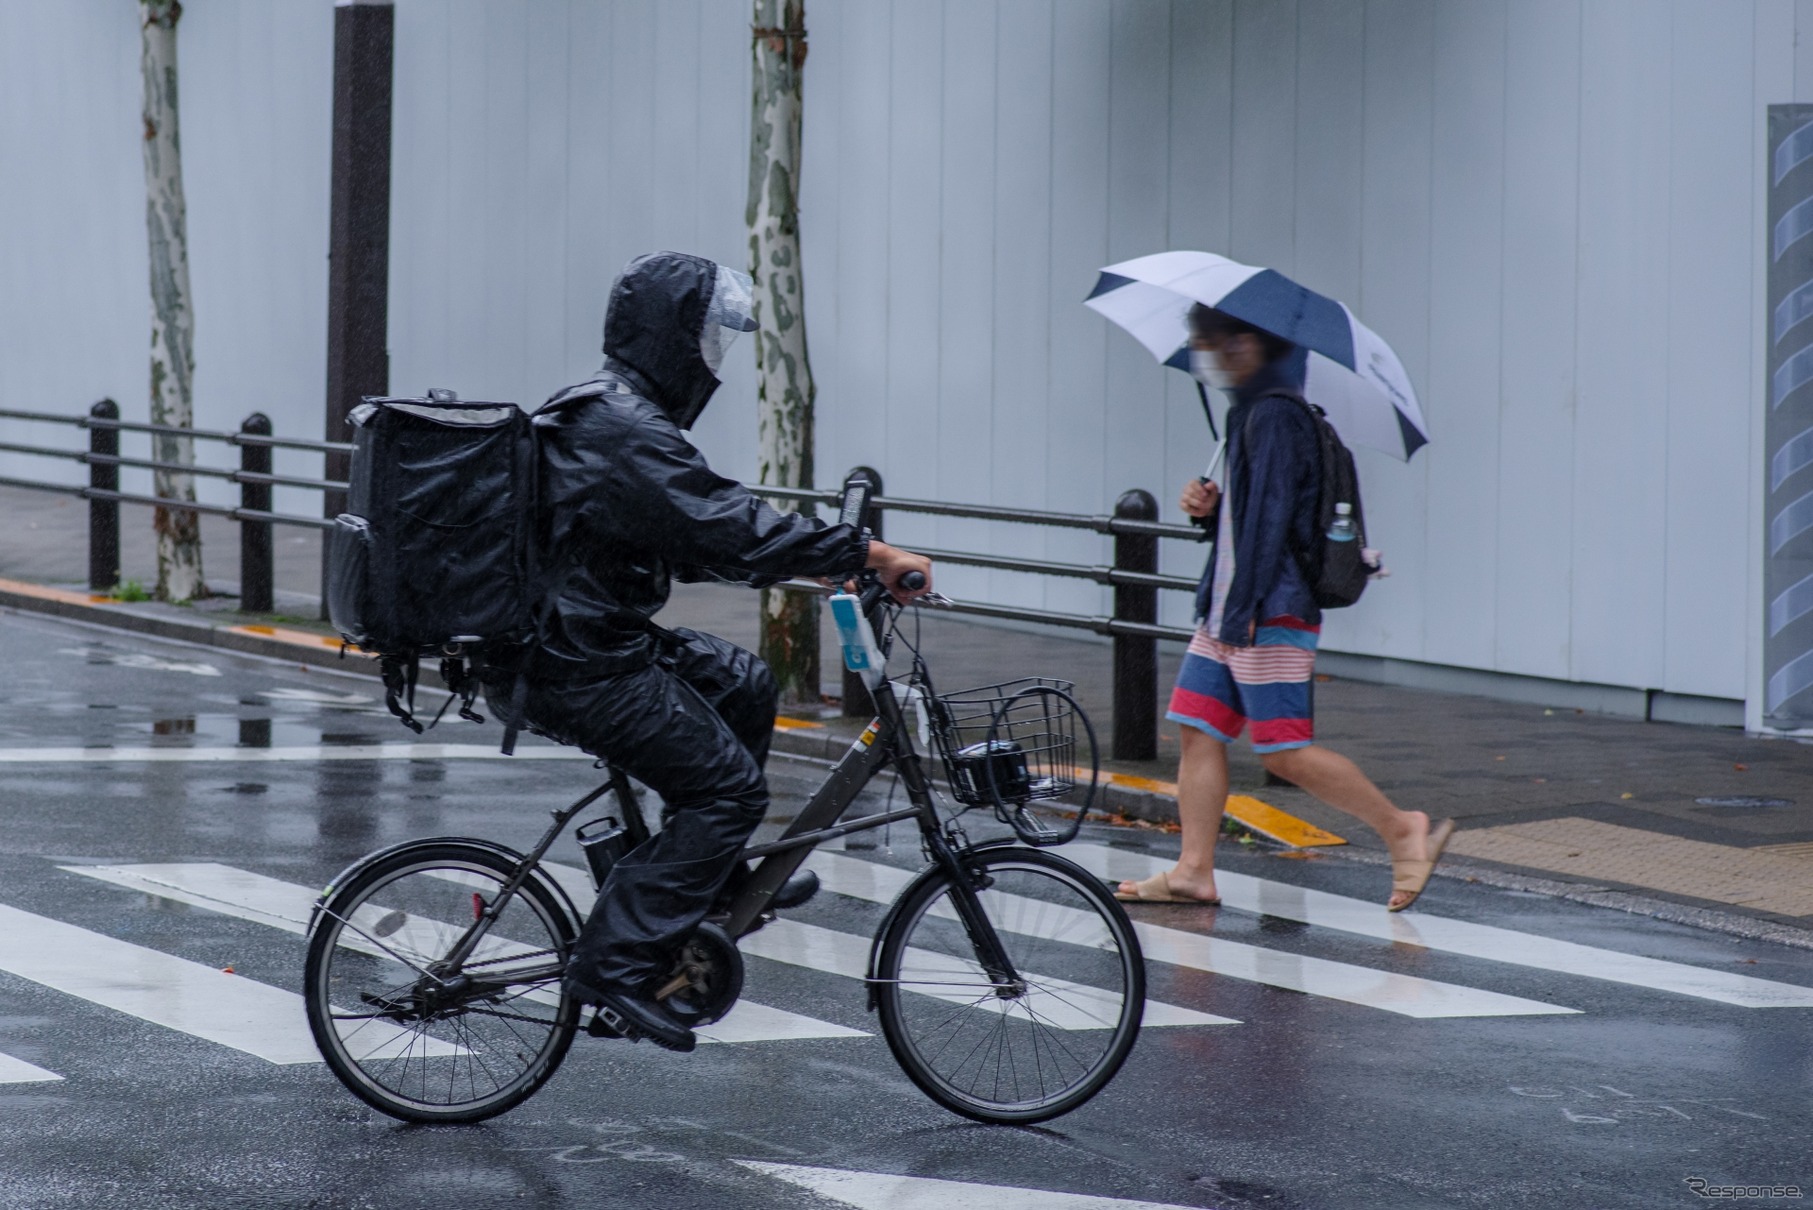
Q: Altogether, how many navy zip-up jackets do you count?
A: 1